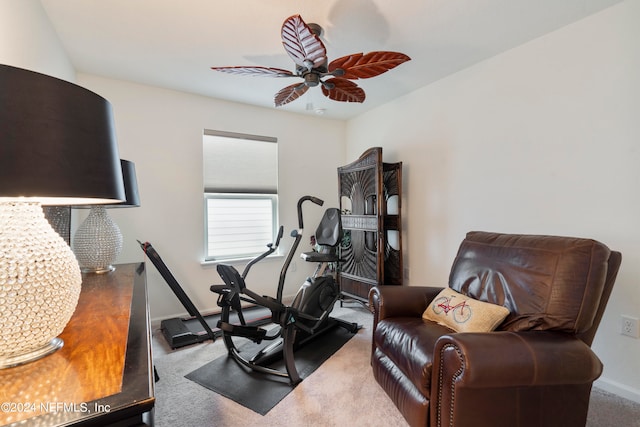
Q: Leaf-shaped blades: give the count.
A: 5